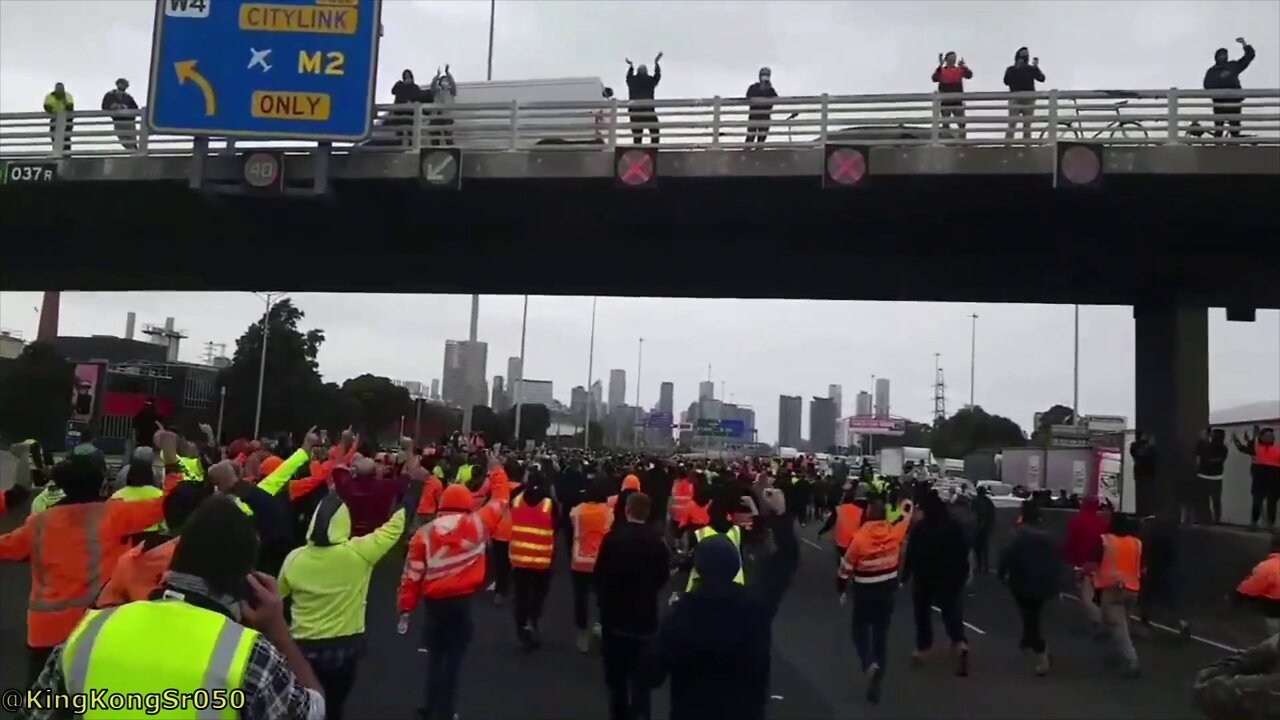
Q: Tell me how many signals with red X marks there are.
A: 2